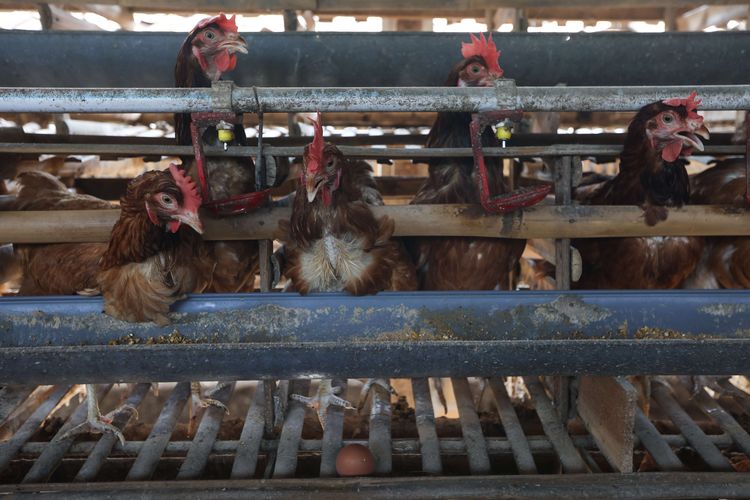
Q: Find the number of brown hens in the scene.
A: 5